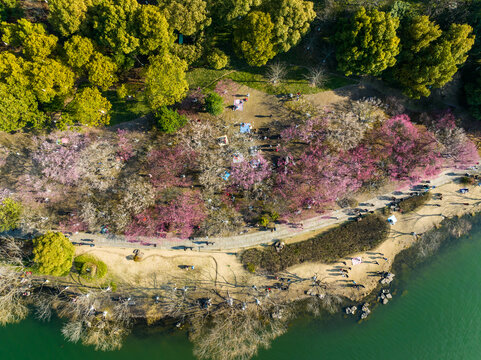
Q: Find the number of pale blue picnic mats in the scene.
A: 2